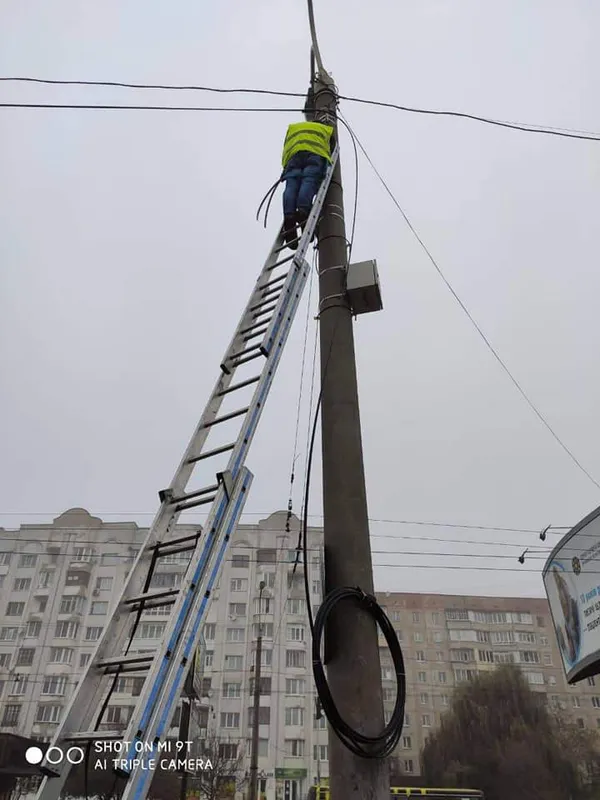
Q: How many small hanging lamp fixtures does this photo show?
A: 2